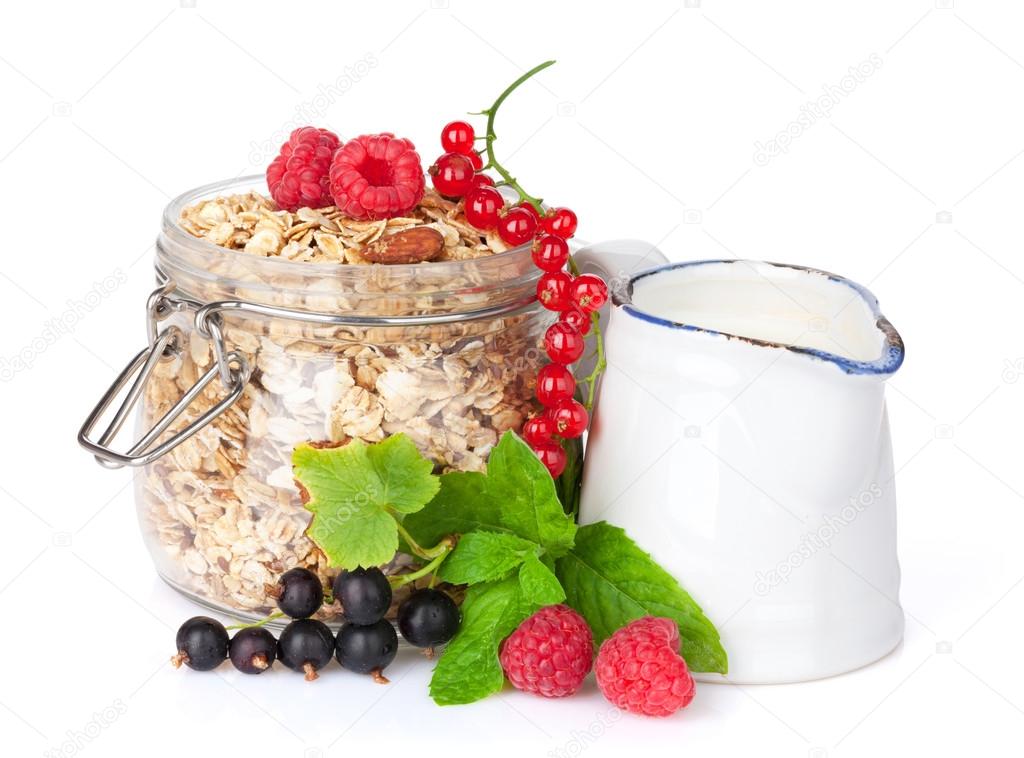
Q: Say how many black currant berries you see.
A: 7